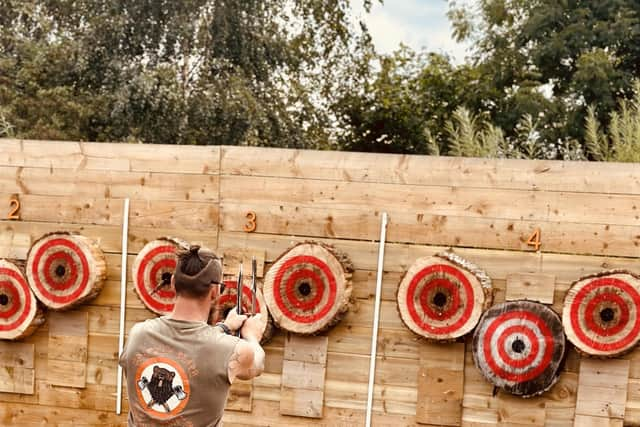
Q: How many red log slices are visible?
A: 8